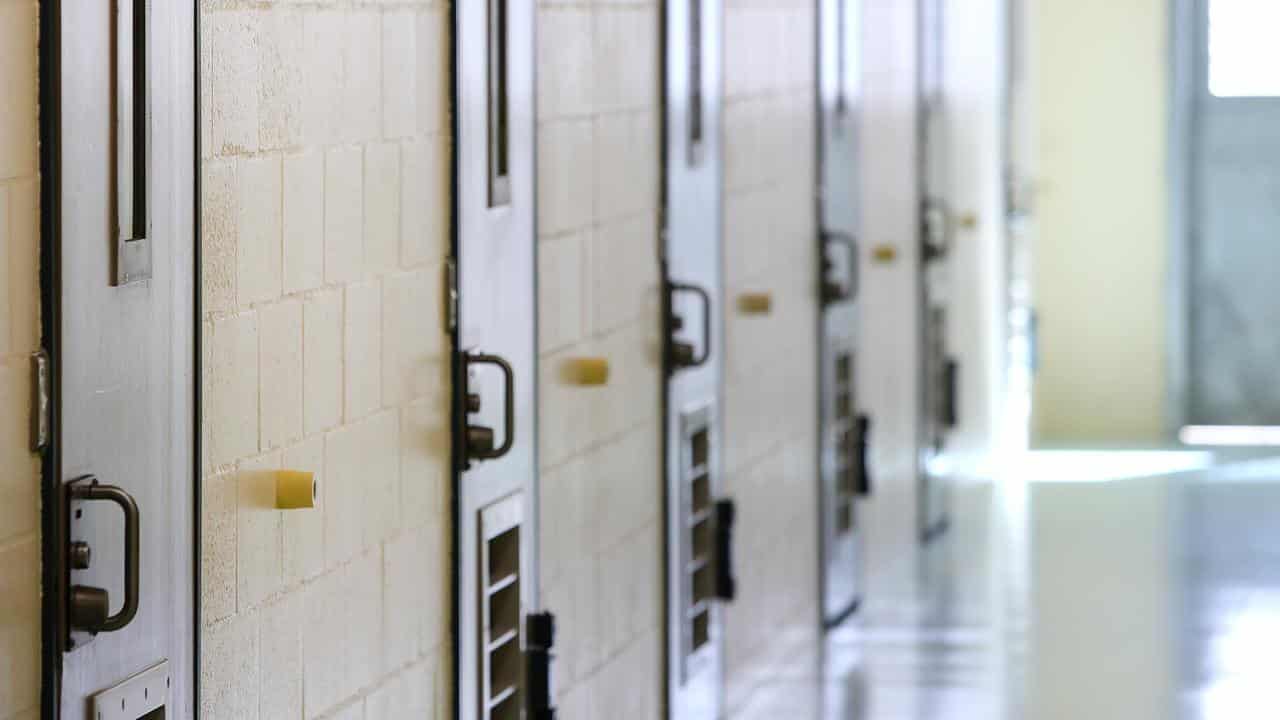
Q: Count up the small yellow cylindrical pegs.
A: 5